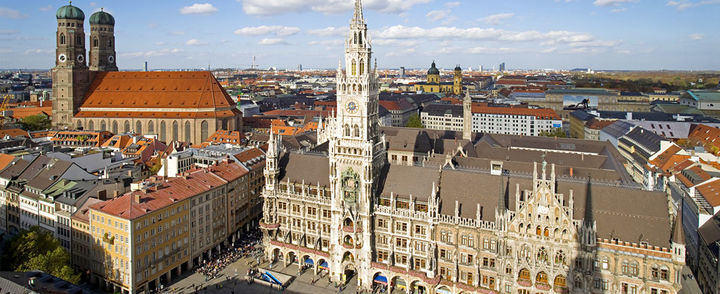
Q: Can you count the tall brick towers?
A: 2